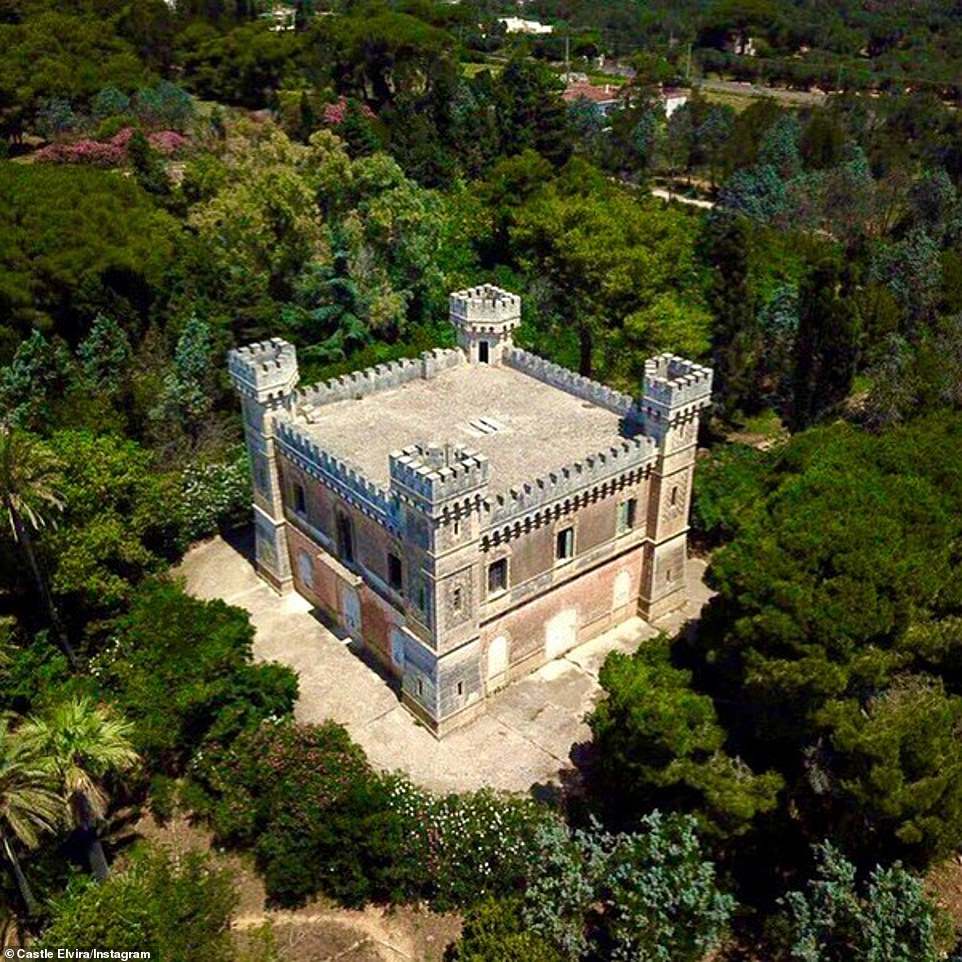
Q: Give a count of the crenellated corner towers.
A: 4